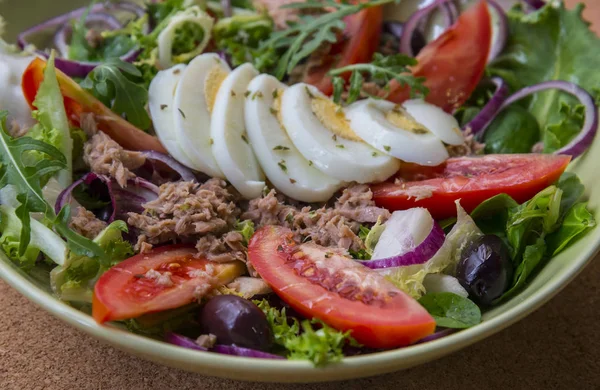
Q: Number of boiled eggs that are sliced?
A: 1